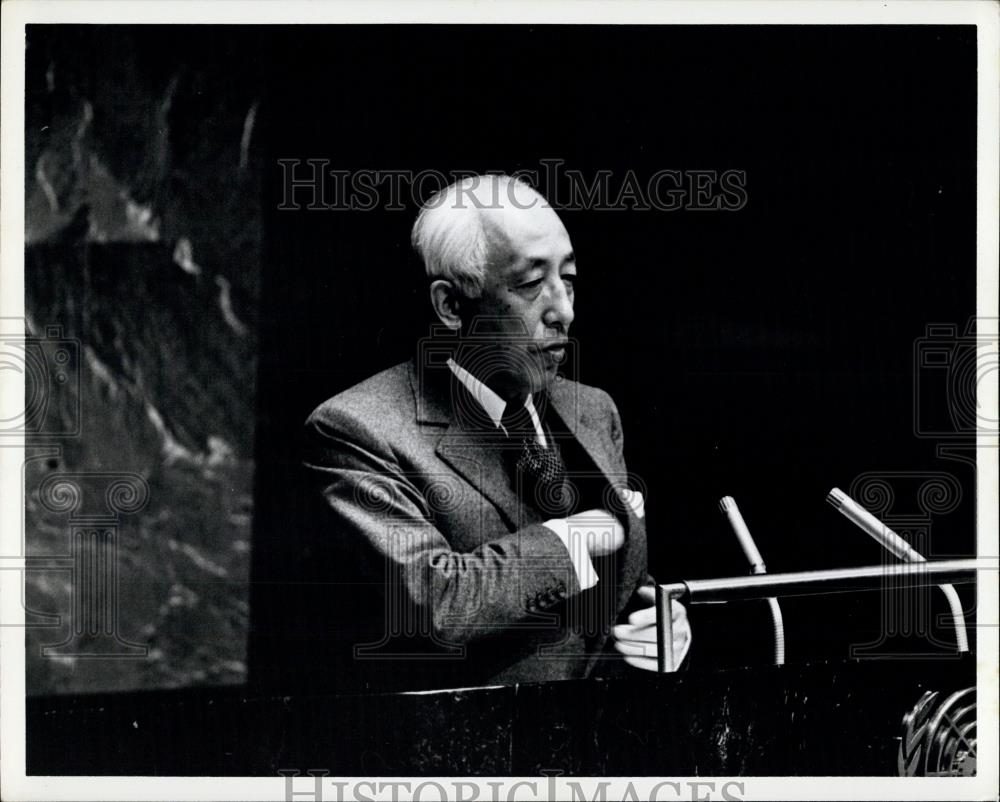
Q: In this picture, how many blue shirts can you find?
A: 0